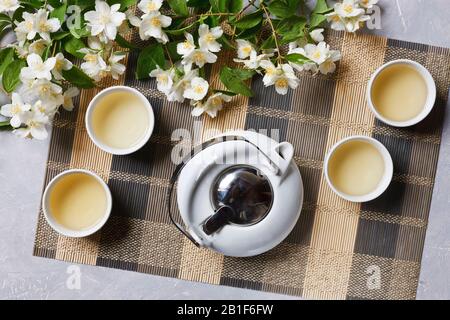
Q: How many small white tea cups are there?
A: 4